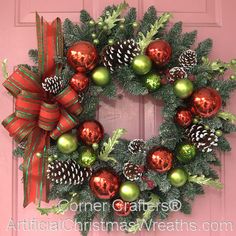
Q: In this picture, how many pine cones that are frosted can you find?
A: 8